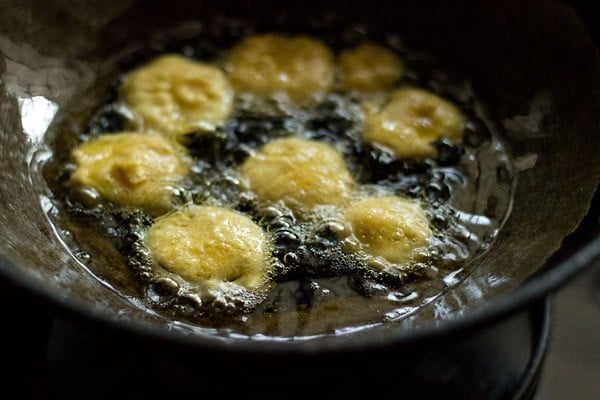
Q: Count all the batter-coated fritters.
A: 8